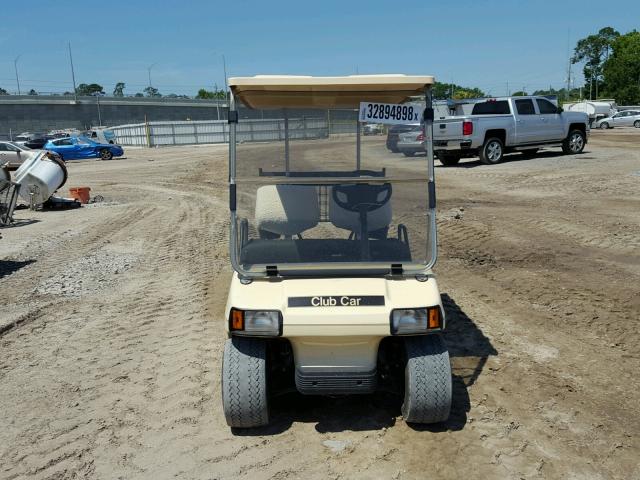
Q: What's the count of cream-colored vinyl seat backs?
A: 2